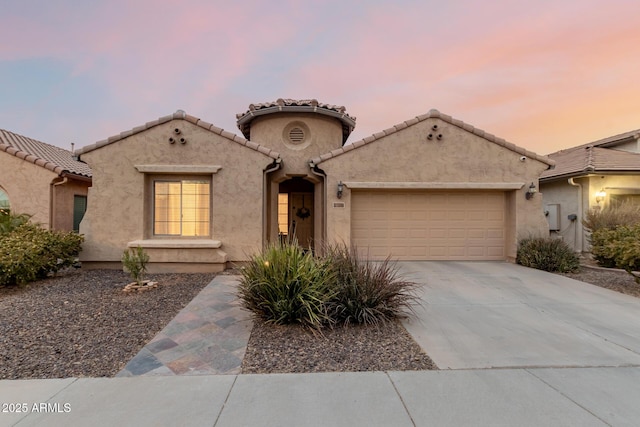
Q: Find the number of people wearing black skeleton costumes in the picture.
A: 0